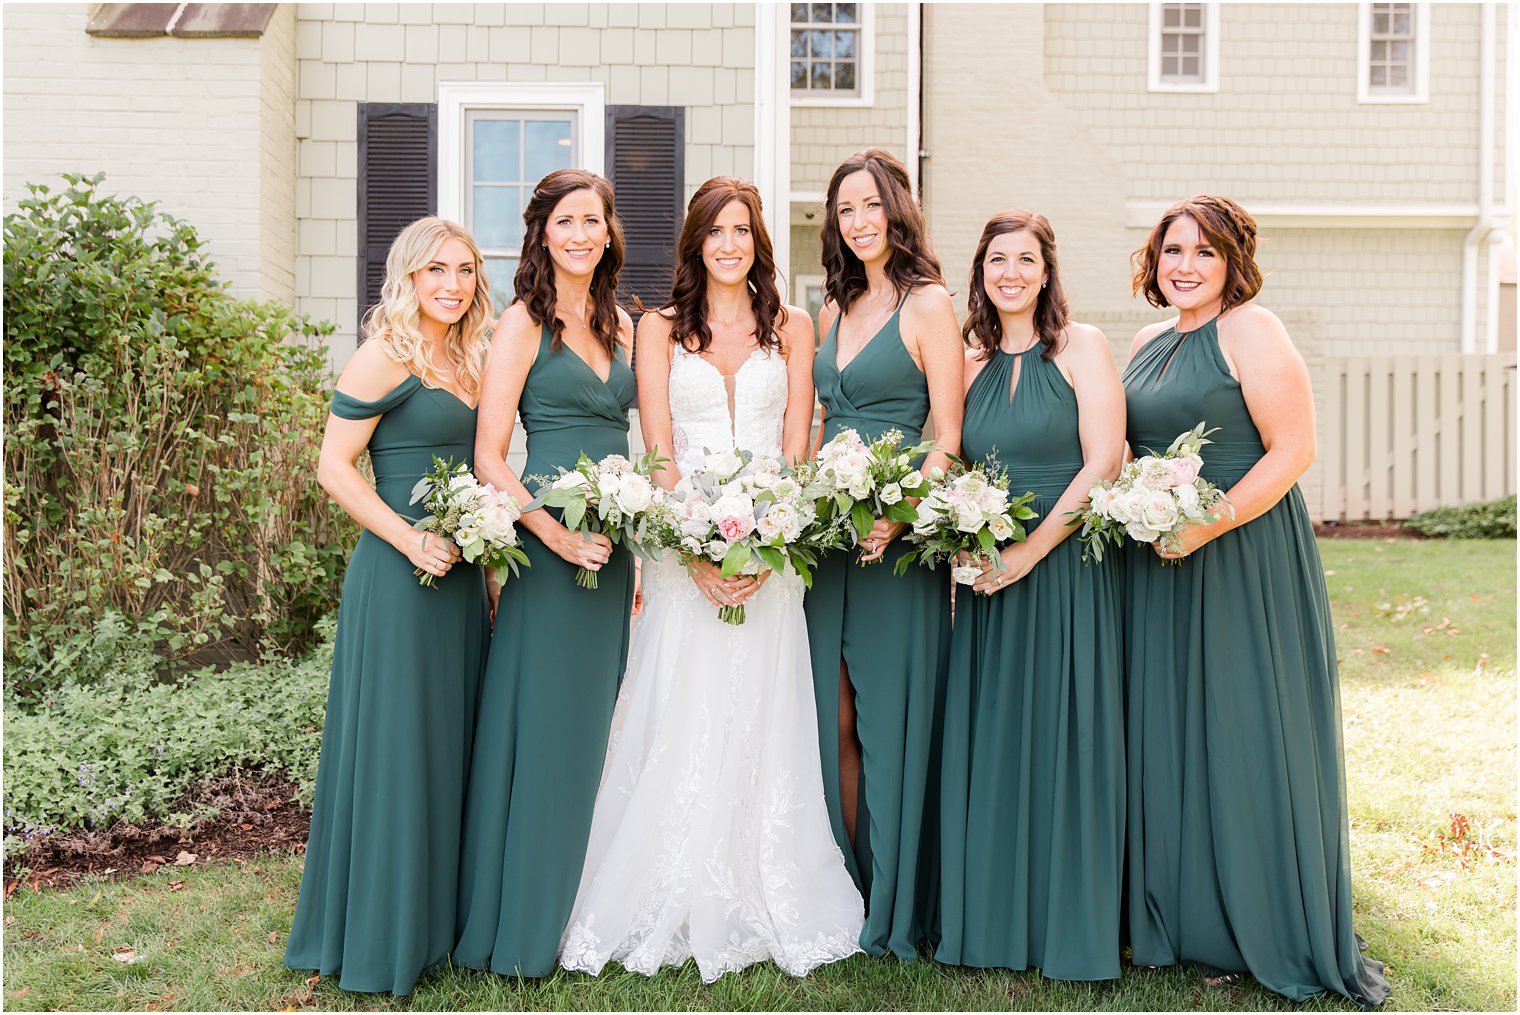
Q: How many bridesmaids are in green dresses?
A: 5